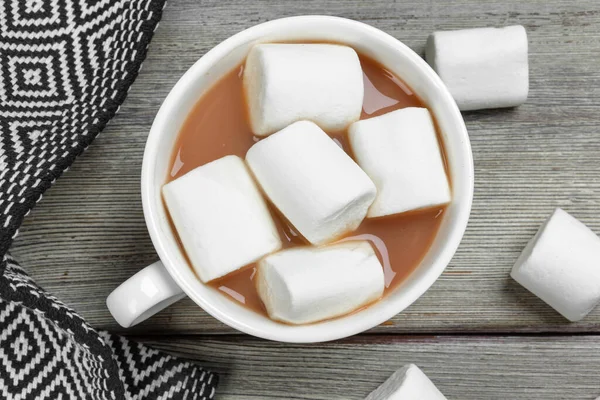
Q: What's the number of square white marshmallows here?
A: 8